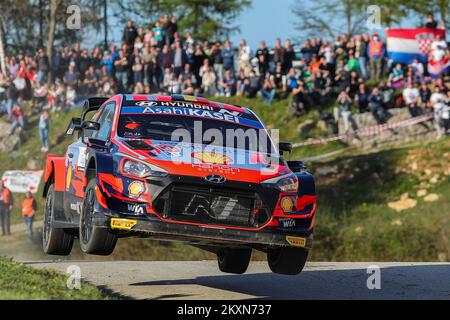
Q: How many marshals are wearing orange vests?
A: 3